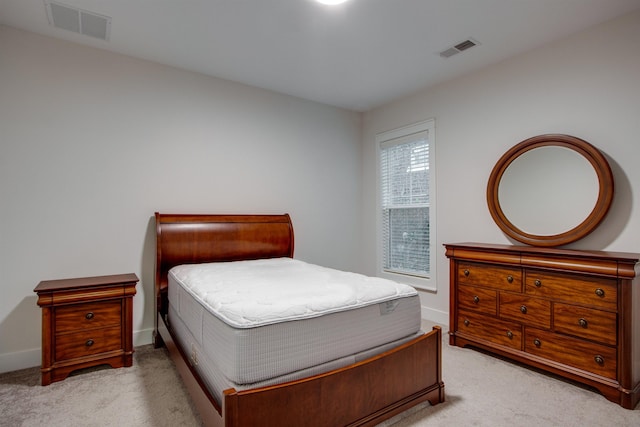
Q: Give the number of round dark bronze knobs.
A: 13